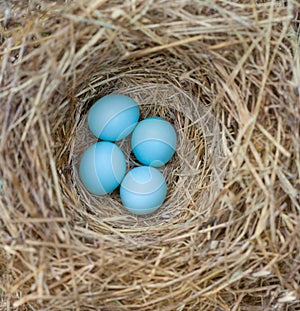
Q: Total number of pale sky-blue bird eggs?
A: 4